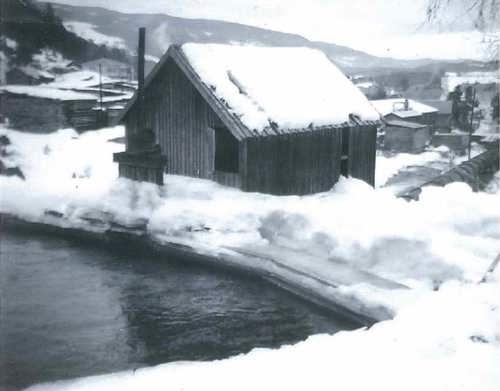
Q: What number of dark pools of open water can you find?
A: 1